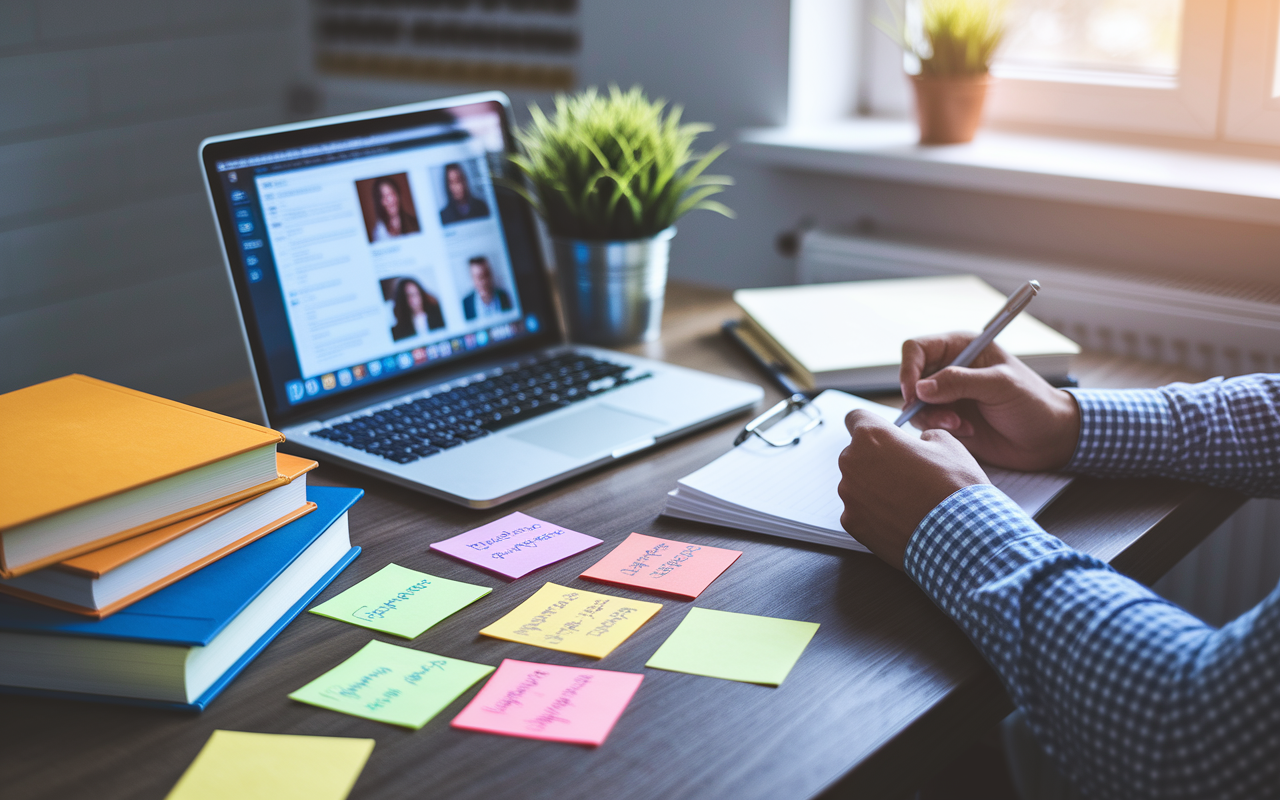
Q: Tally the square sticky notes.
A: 8